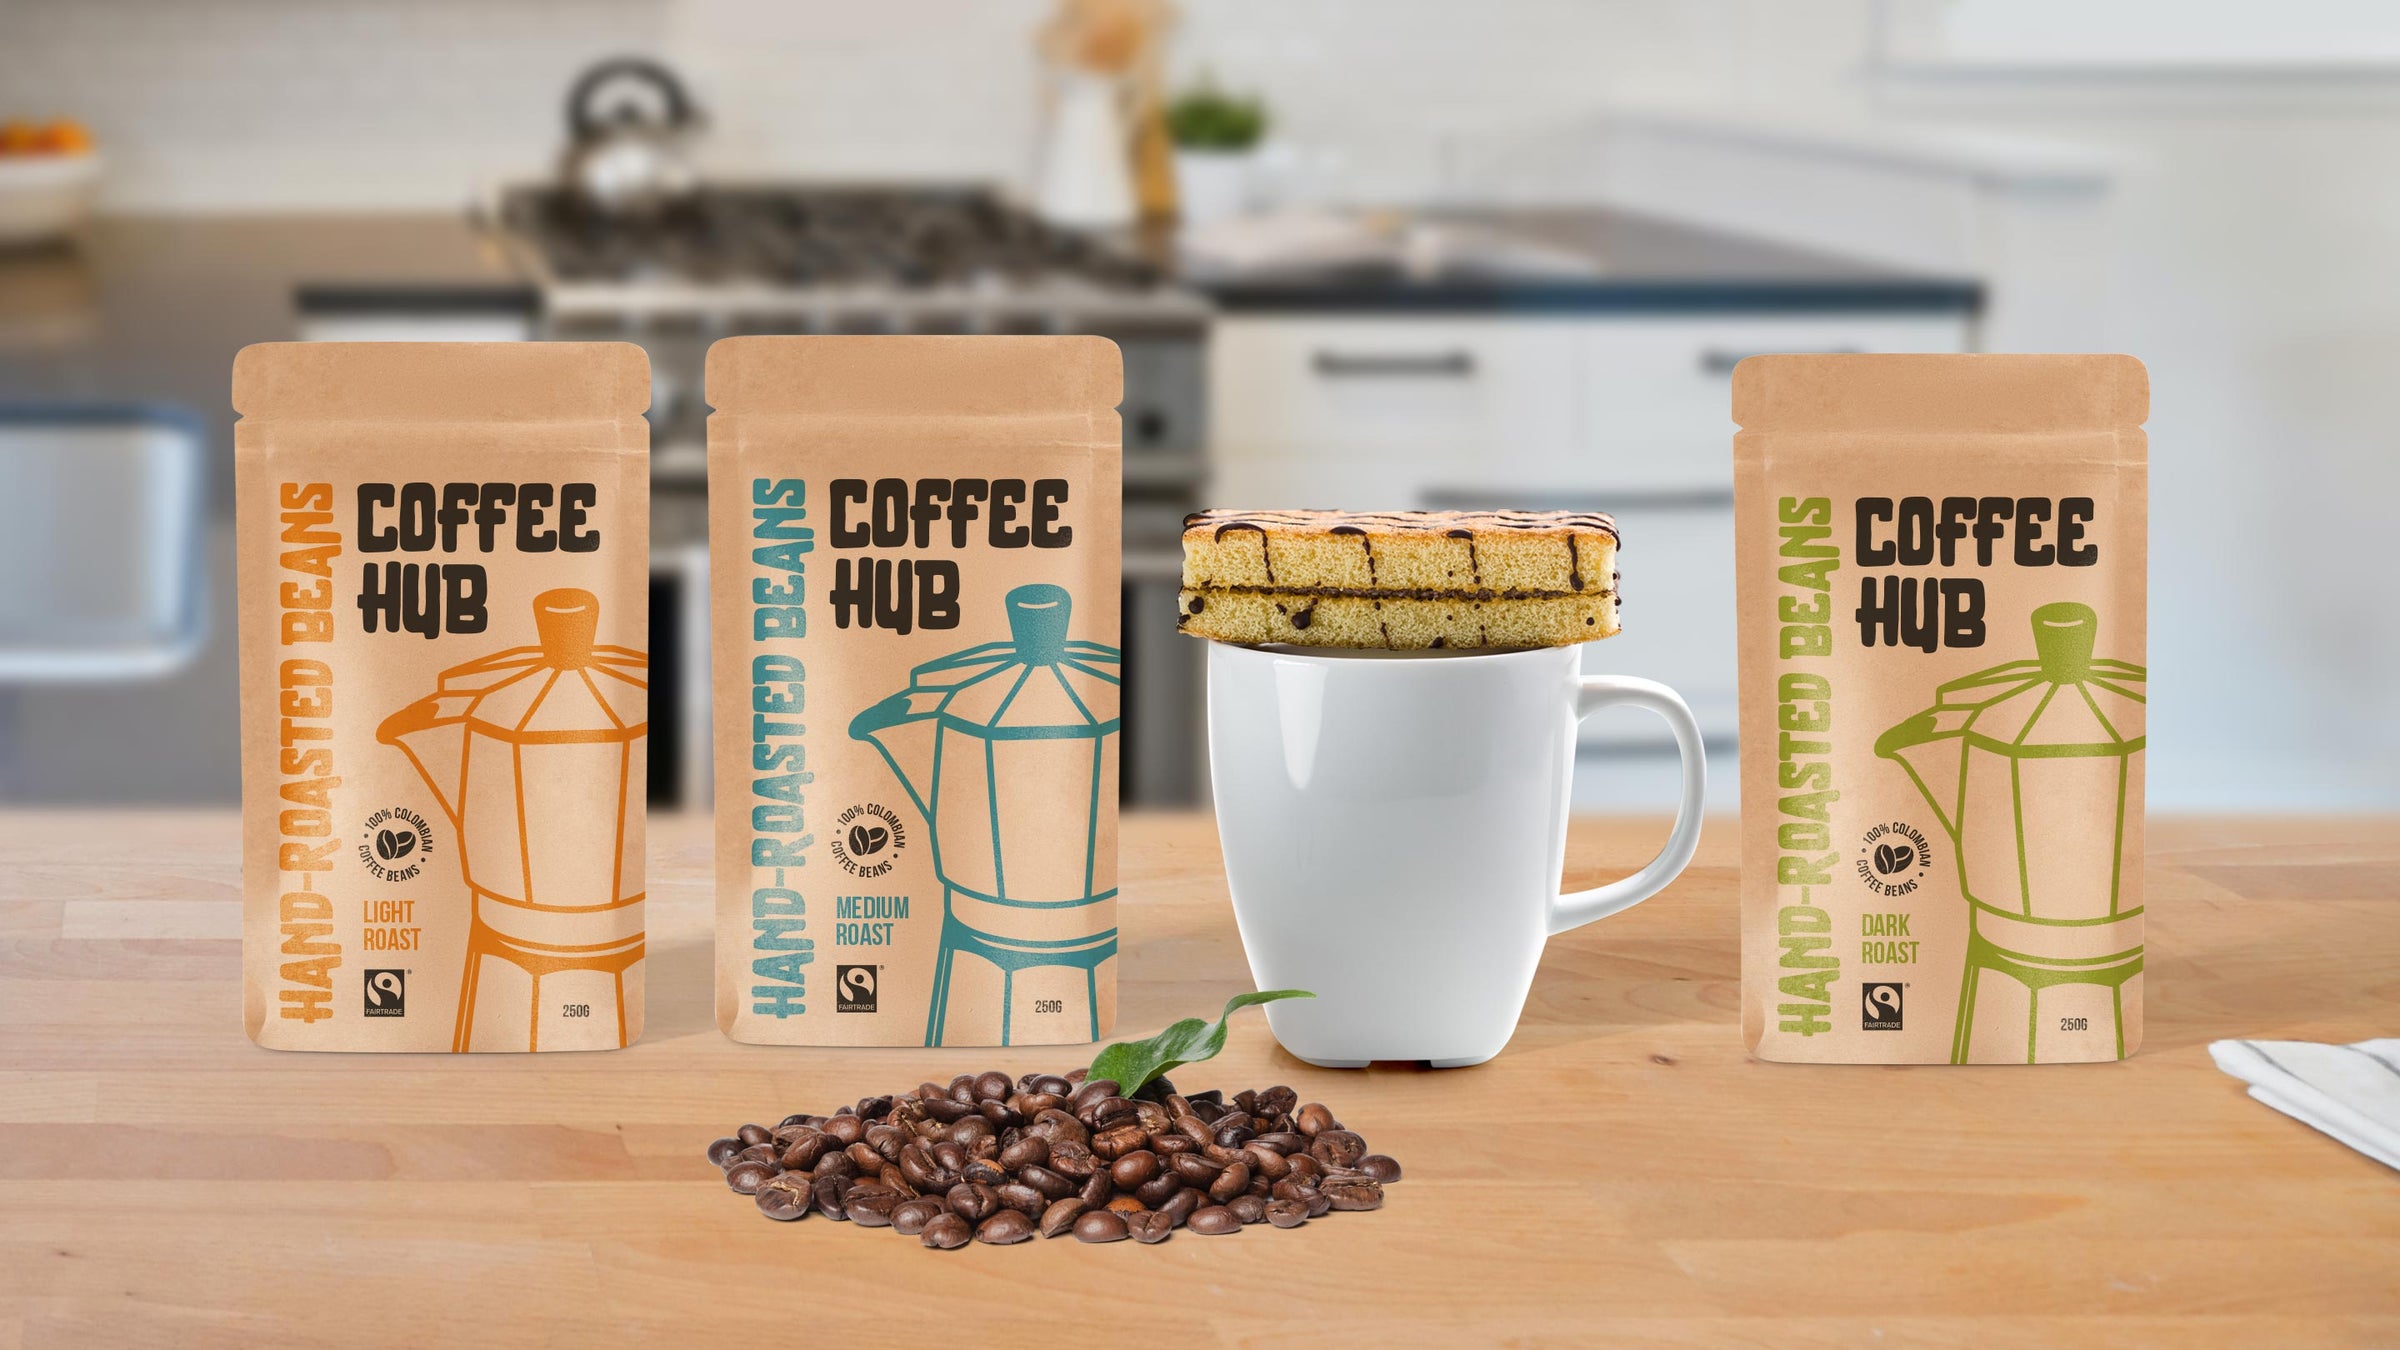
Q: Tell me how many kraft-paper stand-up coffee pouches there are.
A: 3